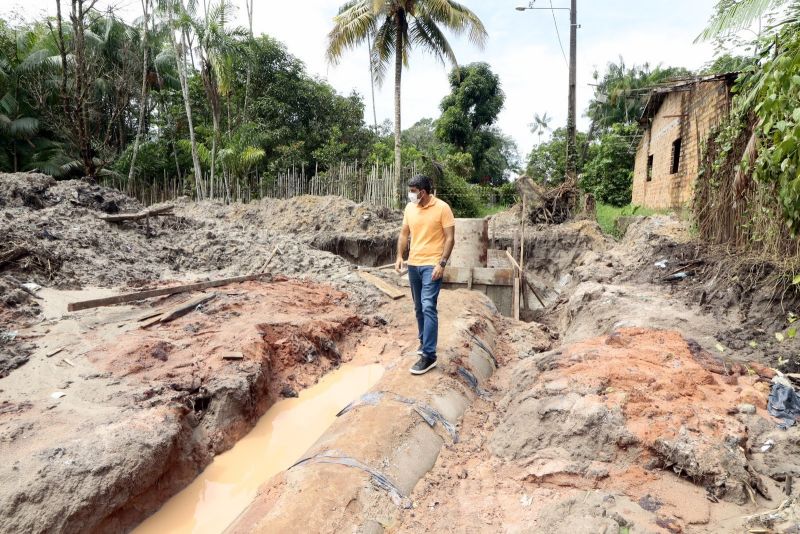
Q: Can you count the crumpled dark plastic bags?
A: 1